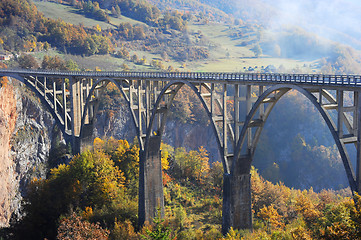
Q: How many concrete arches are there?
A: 4